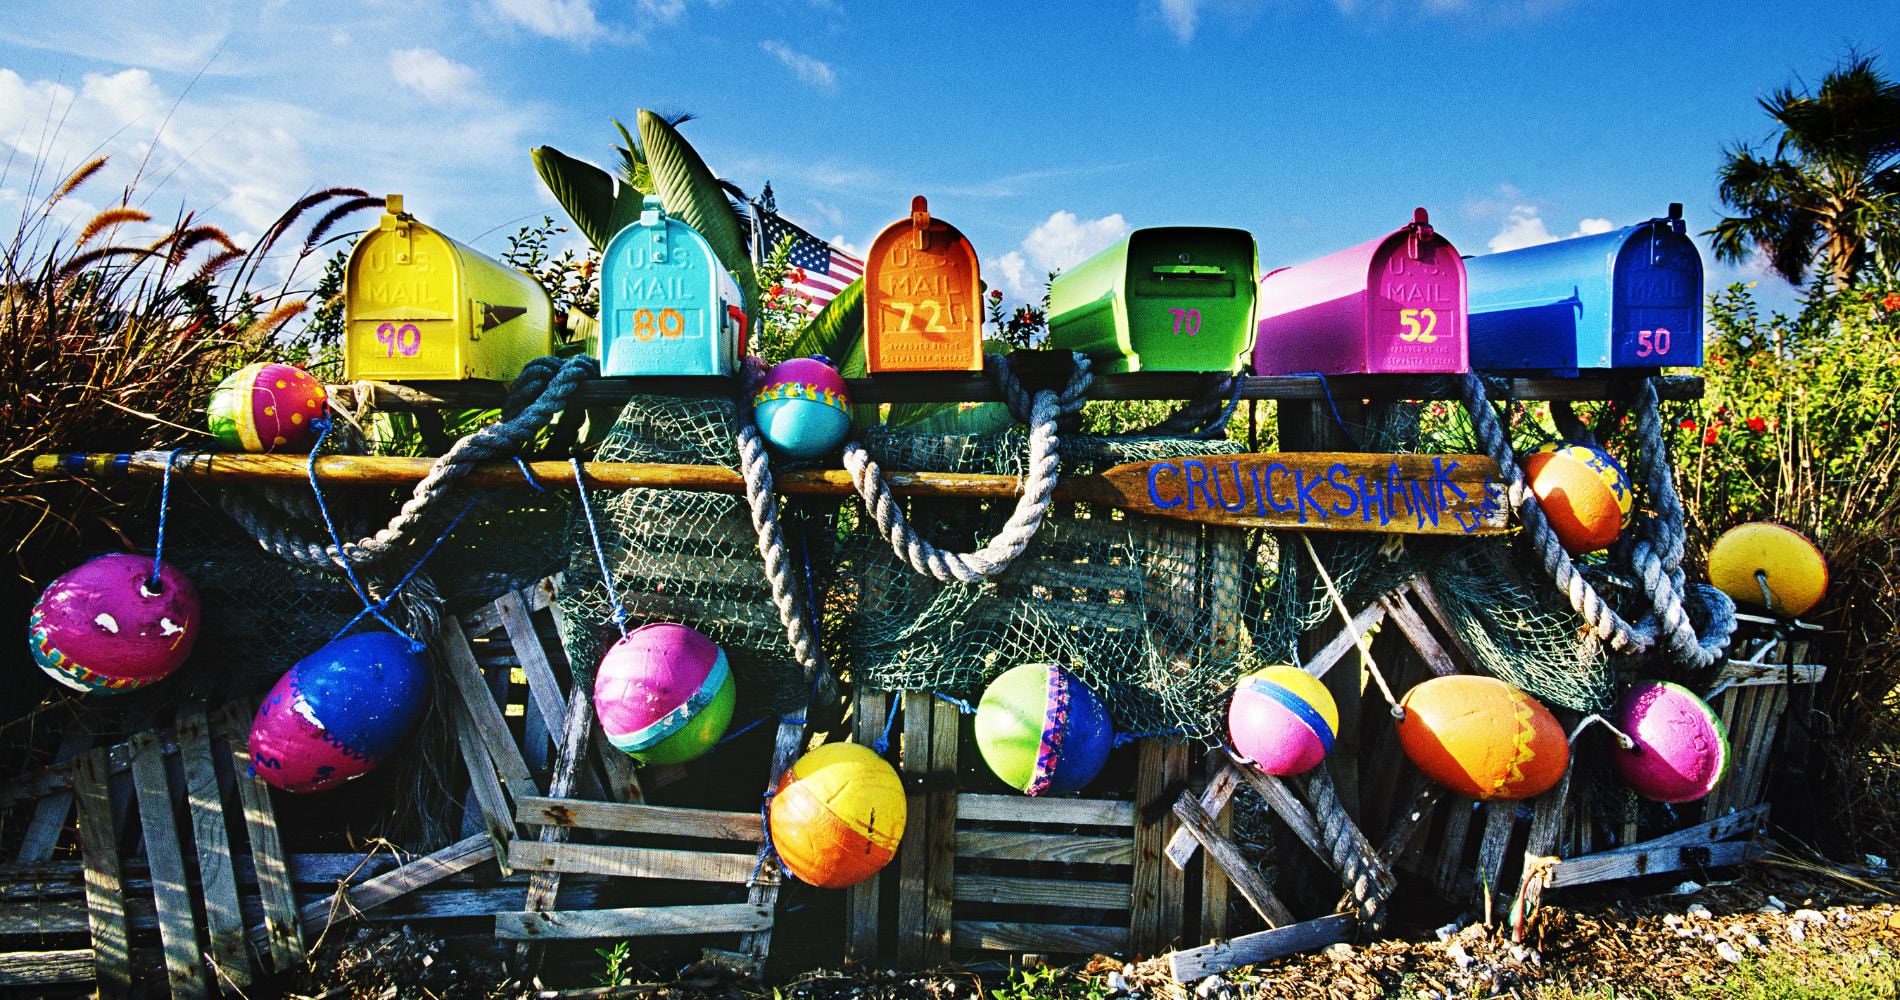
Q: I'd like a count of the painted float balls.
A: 12